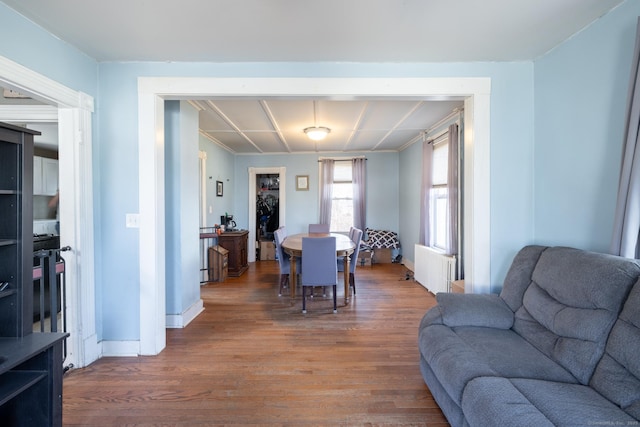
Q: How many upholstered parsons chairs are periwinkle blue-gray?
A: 6